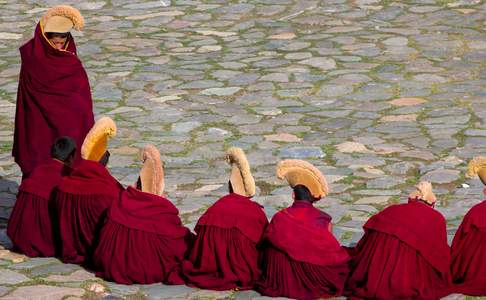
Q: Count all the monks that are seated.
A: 7